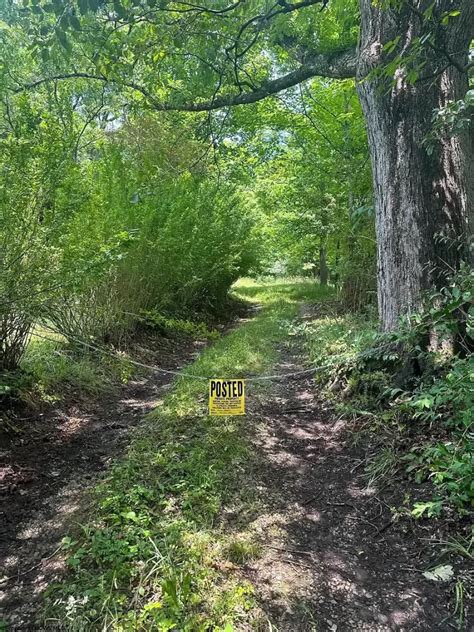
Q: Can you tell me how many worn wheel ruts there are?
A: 2